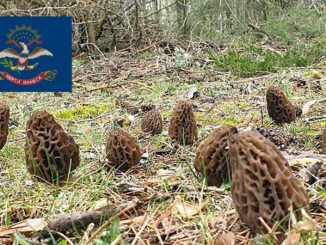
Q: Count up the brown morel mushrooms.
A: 8